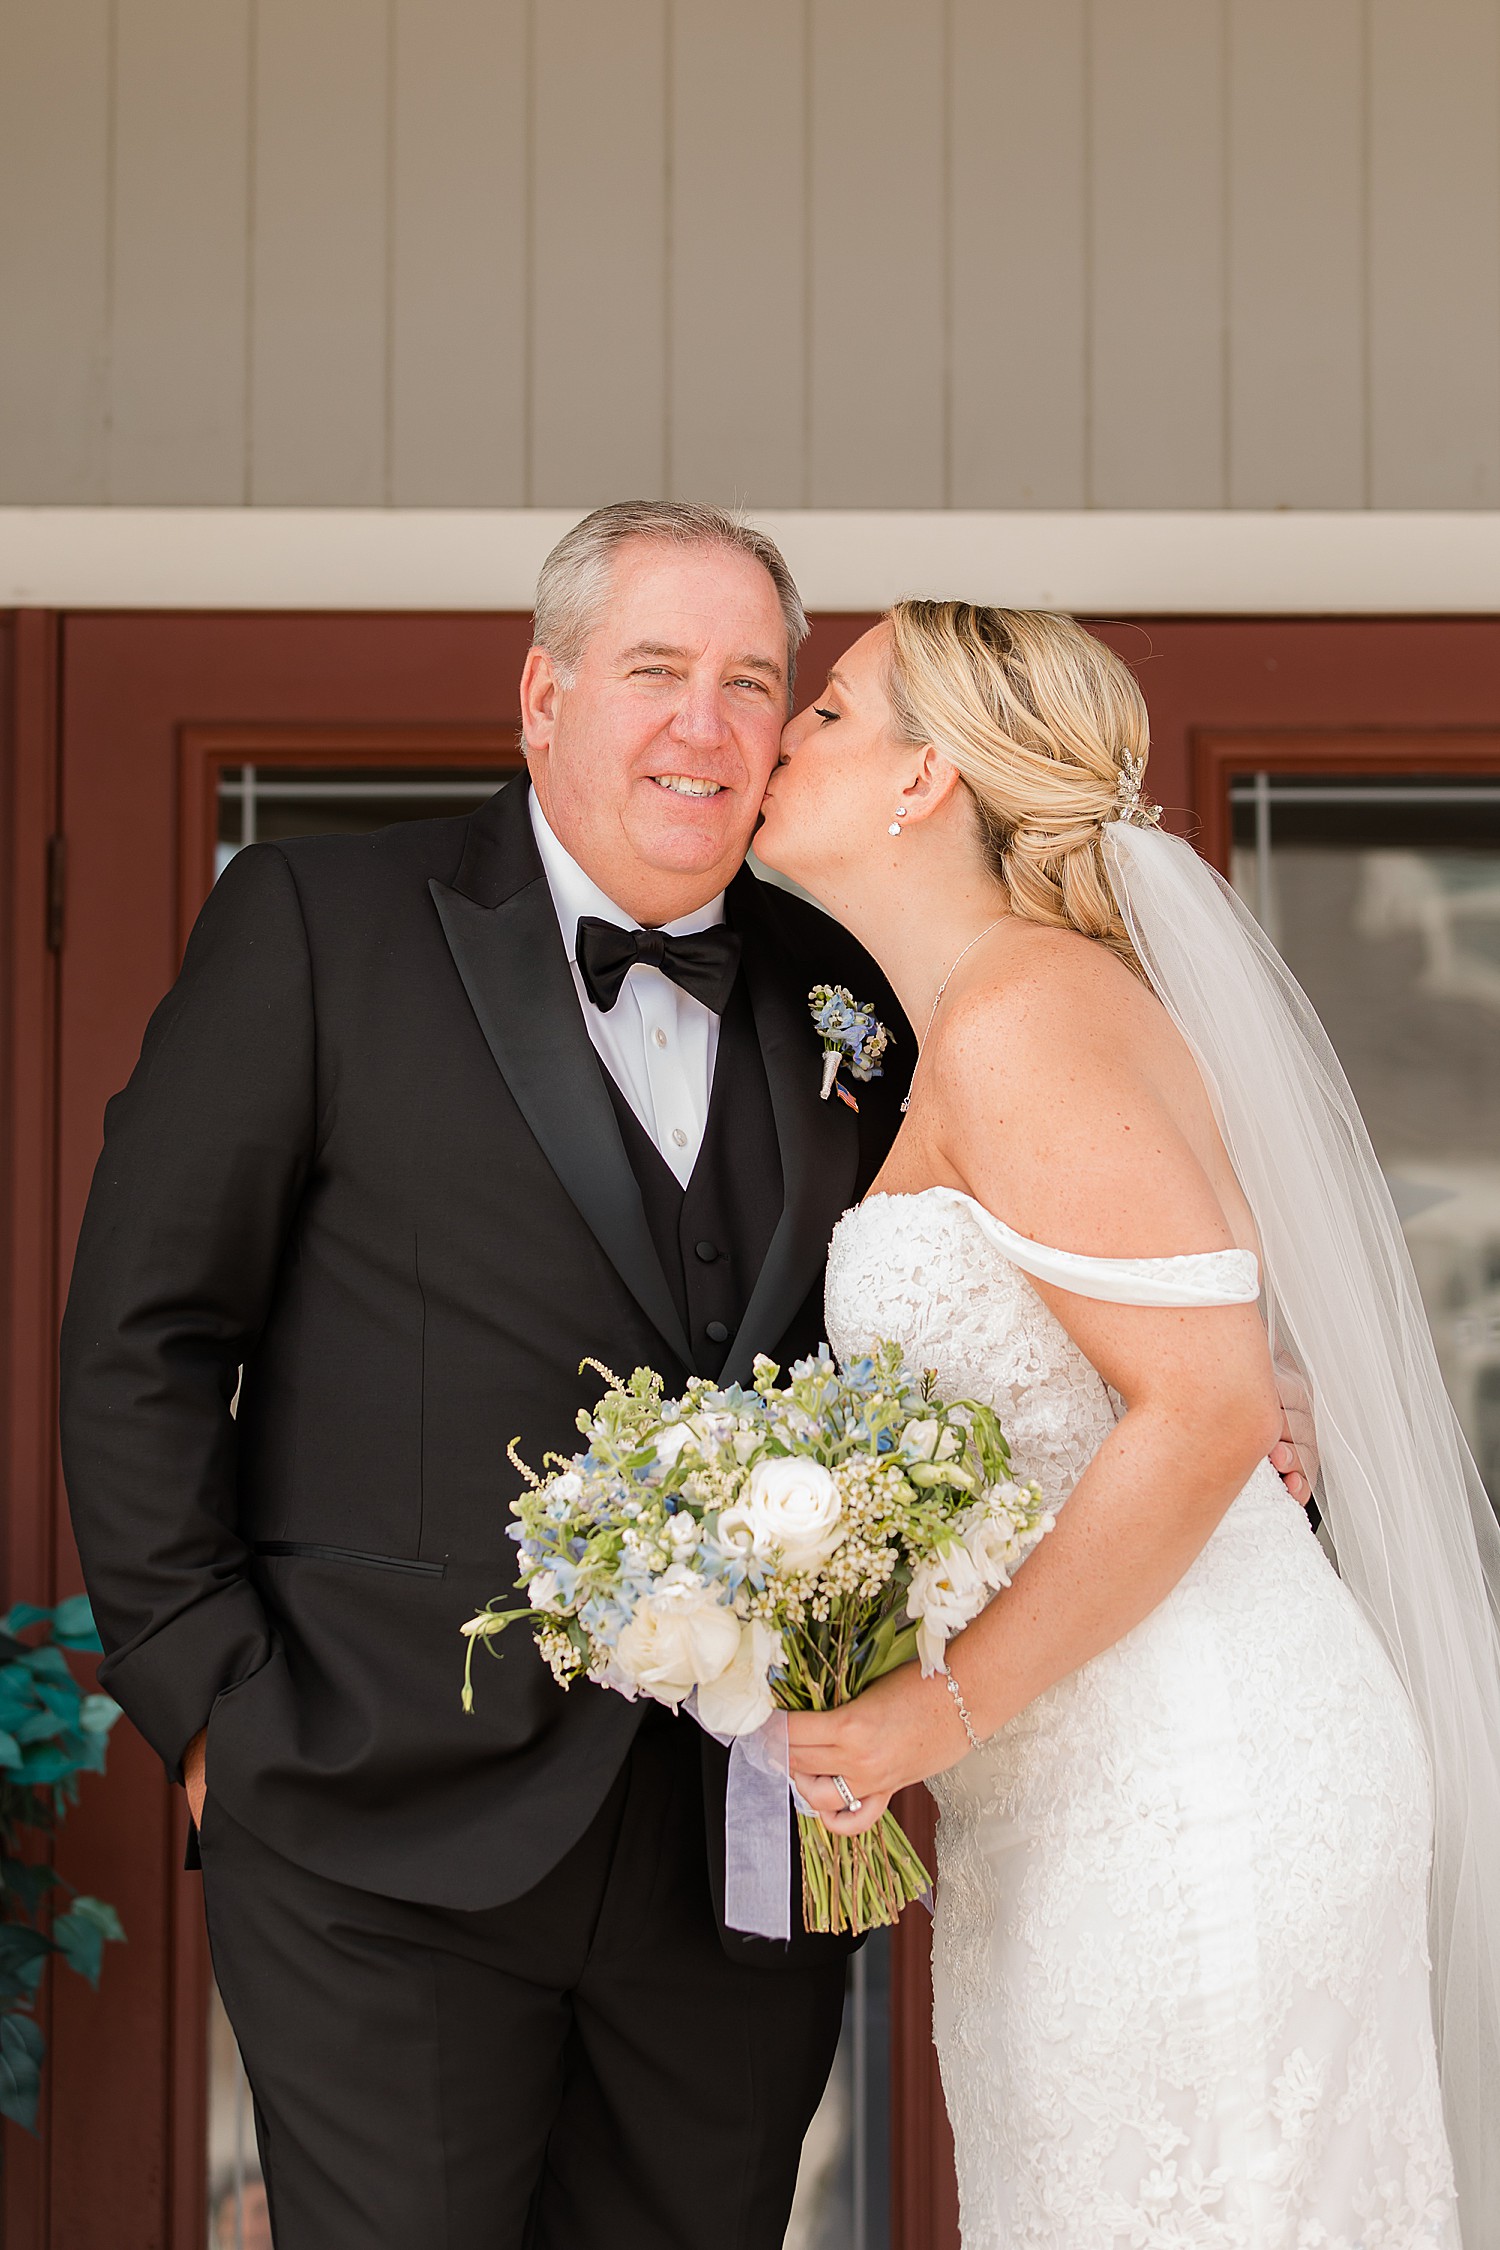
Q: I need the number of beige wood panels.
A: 11